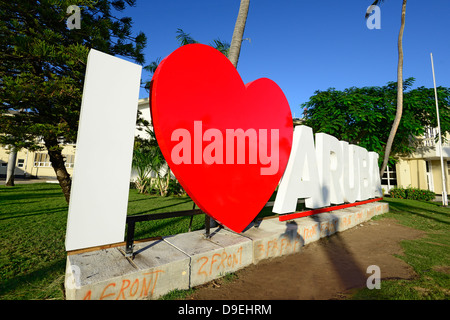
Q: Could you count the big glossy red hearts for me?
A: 1